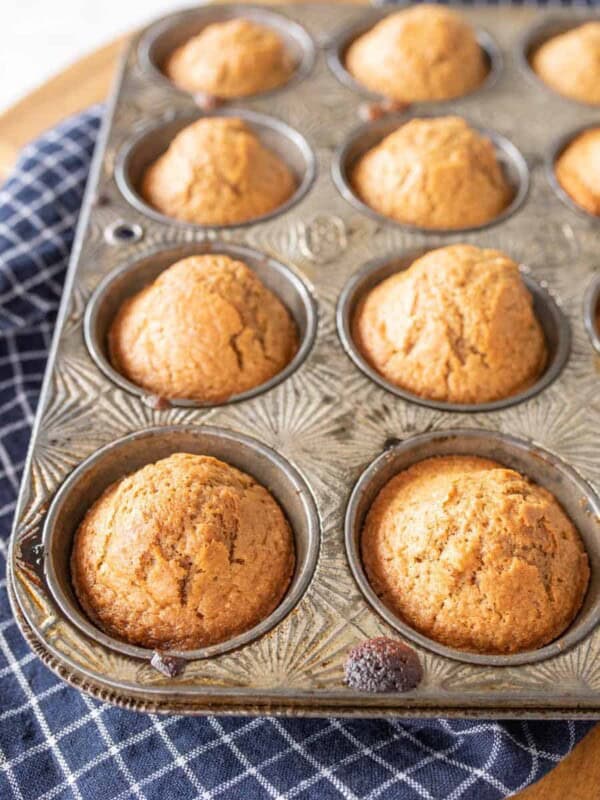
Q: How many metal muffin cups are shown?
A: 11